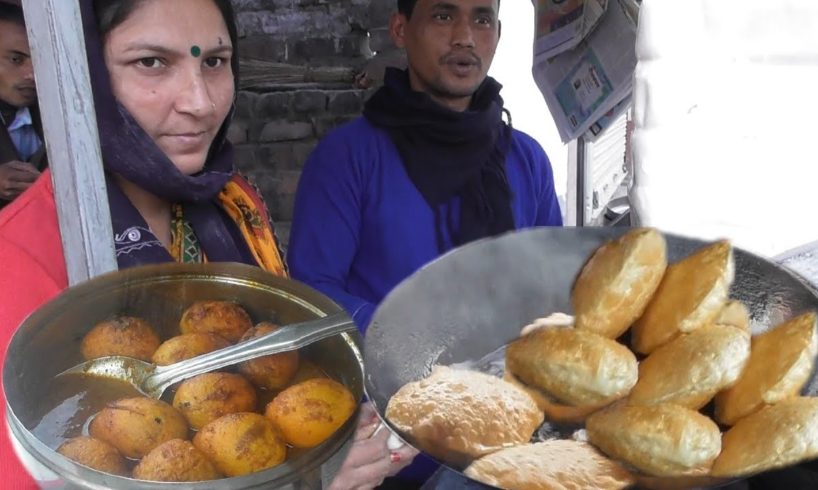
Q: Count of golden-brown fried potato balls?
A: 10